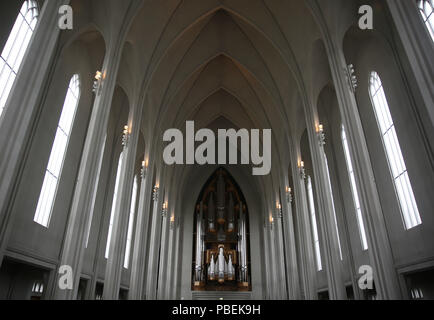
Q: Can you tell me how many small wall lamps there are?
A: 12